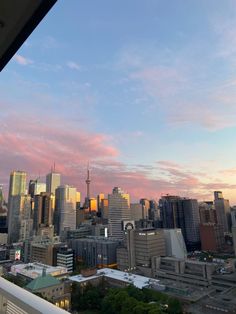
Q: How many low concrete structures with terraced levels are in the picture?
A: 1